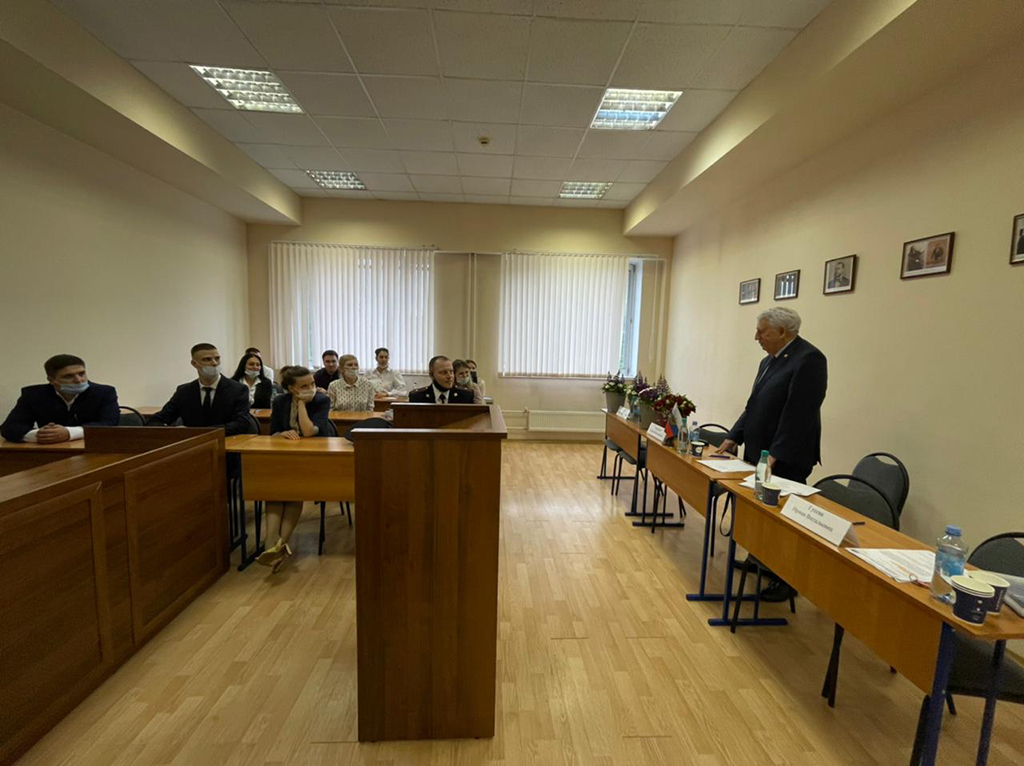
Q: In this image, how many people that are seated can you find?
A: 11